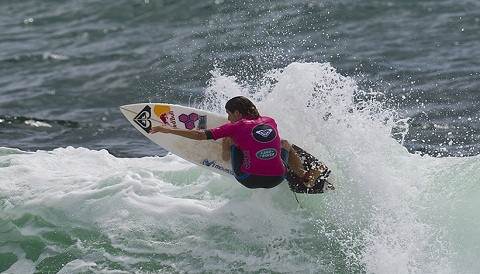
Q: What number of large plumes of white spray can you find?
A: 1